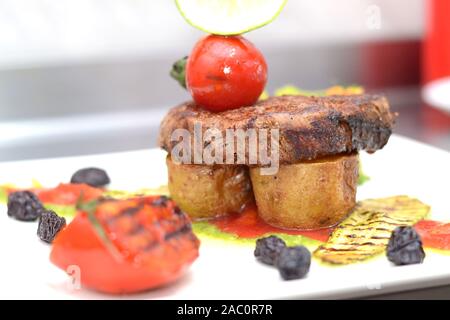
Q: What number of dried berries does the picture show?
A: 6